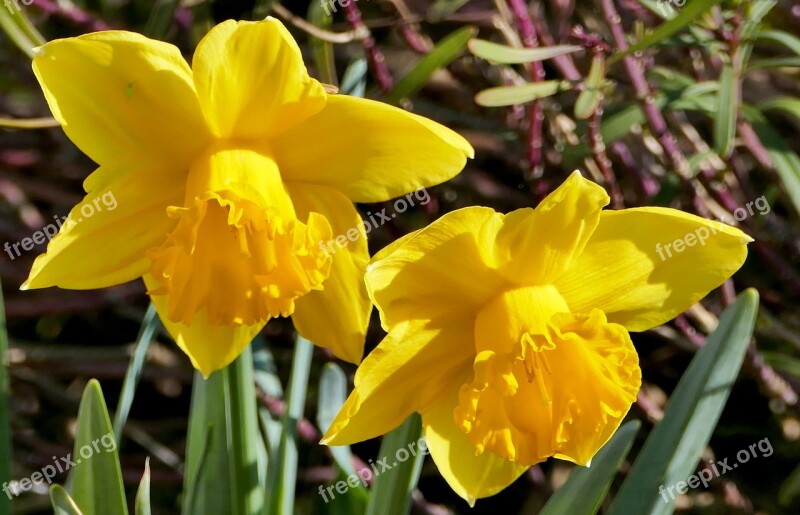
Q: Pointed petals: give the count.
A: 12